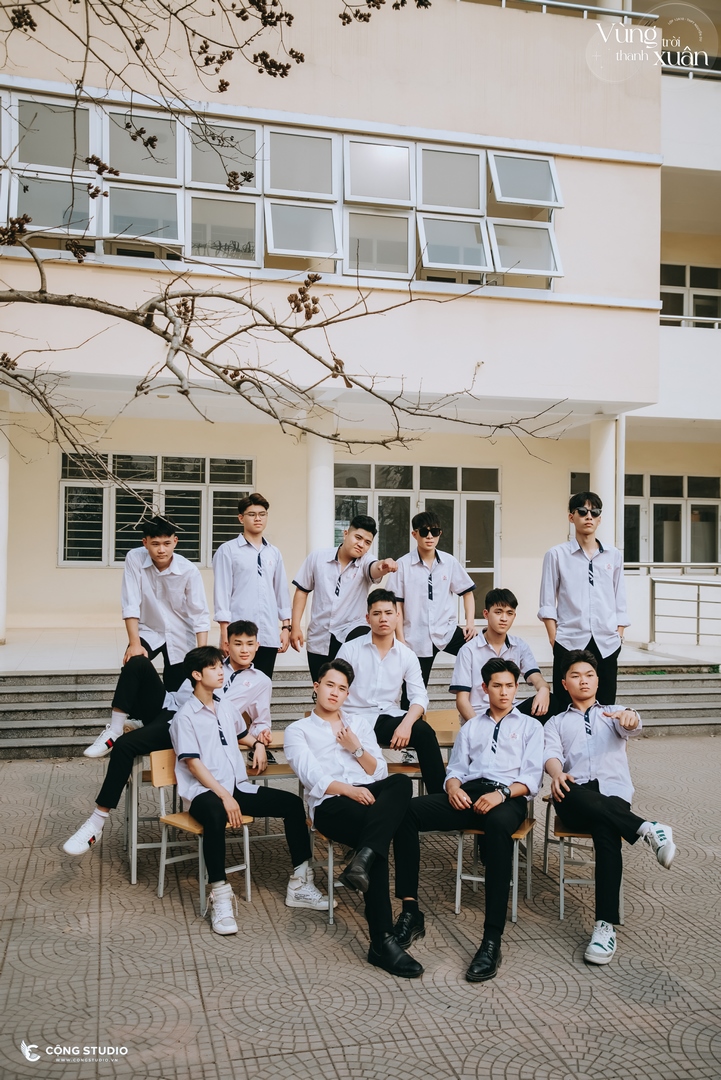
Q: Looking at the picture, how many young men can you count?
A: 12